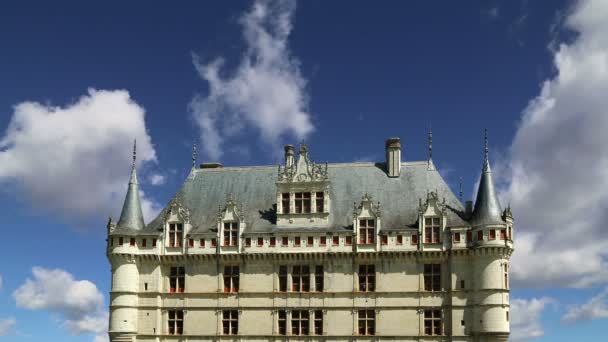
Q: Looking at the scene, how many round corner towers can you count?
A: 2